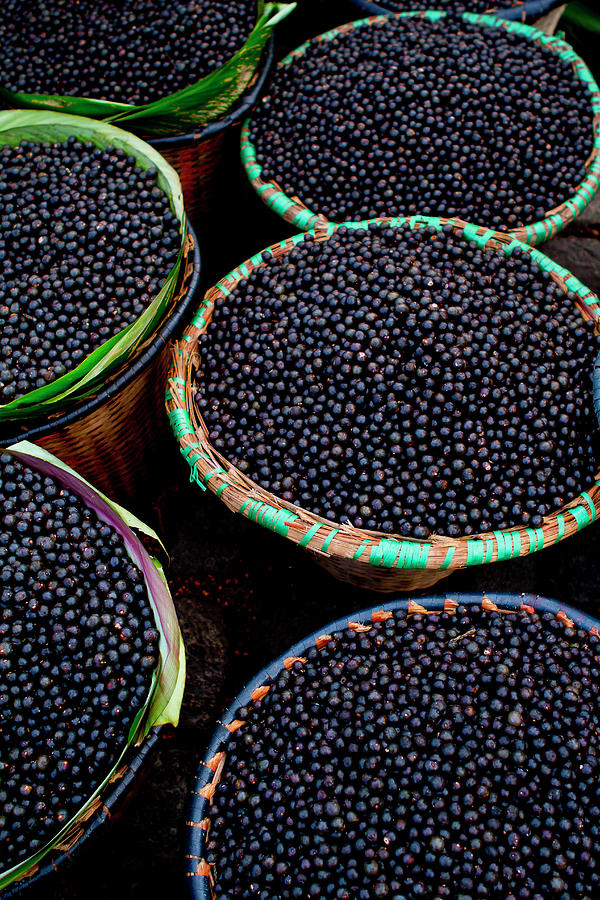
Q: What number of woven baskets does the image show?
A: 7